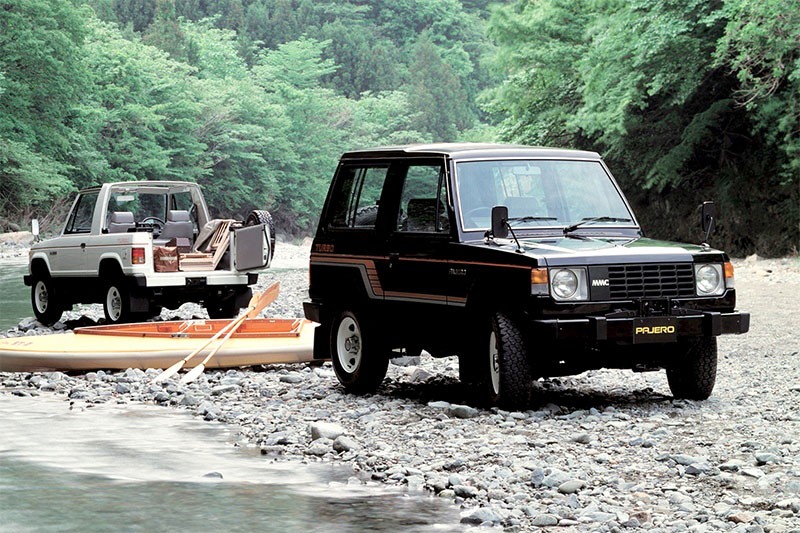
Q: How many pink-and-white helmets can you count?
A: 0